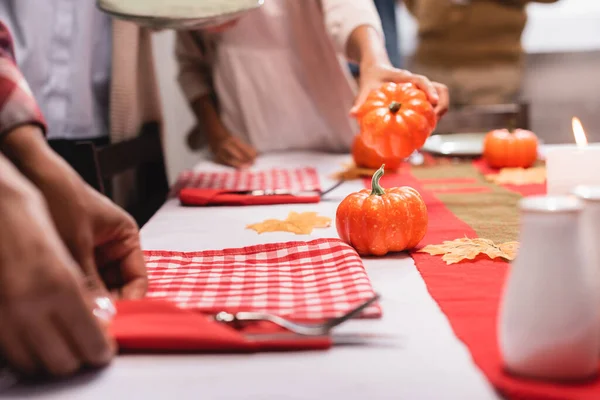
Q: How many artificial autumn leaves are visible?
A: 4